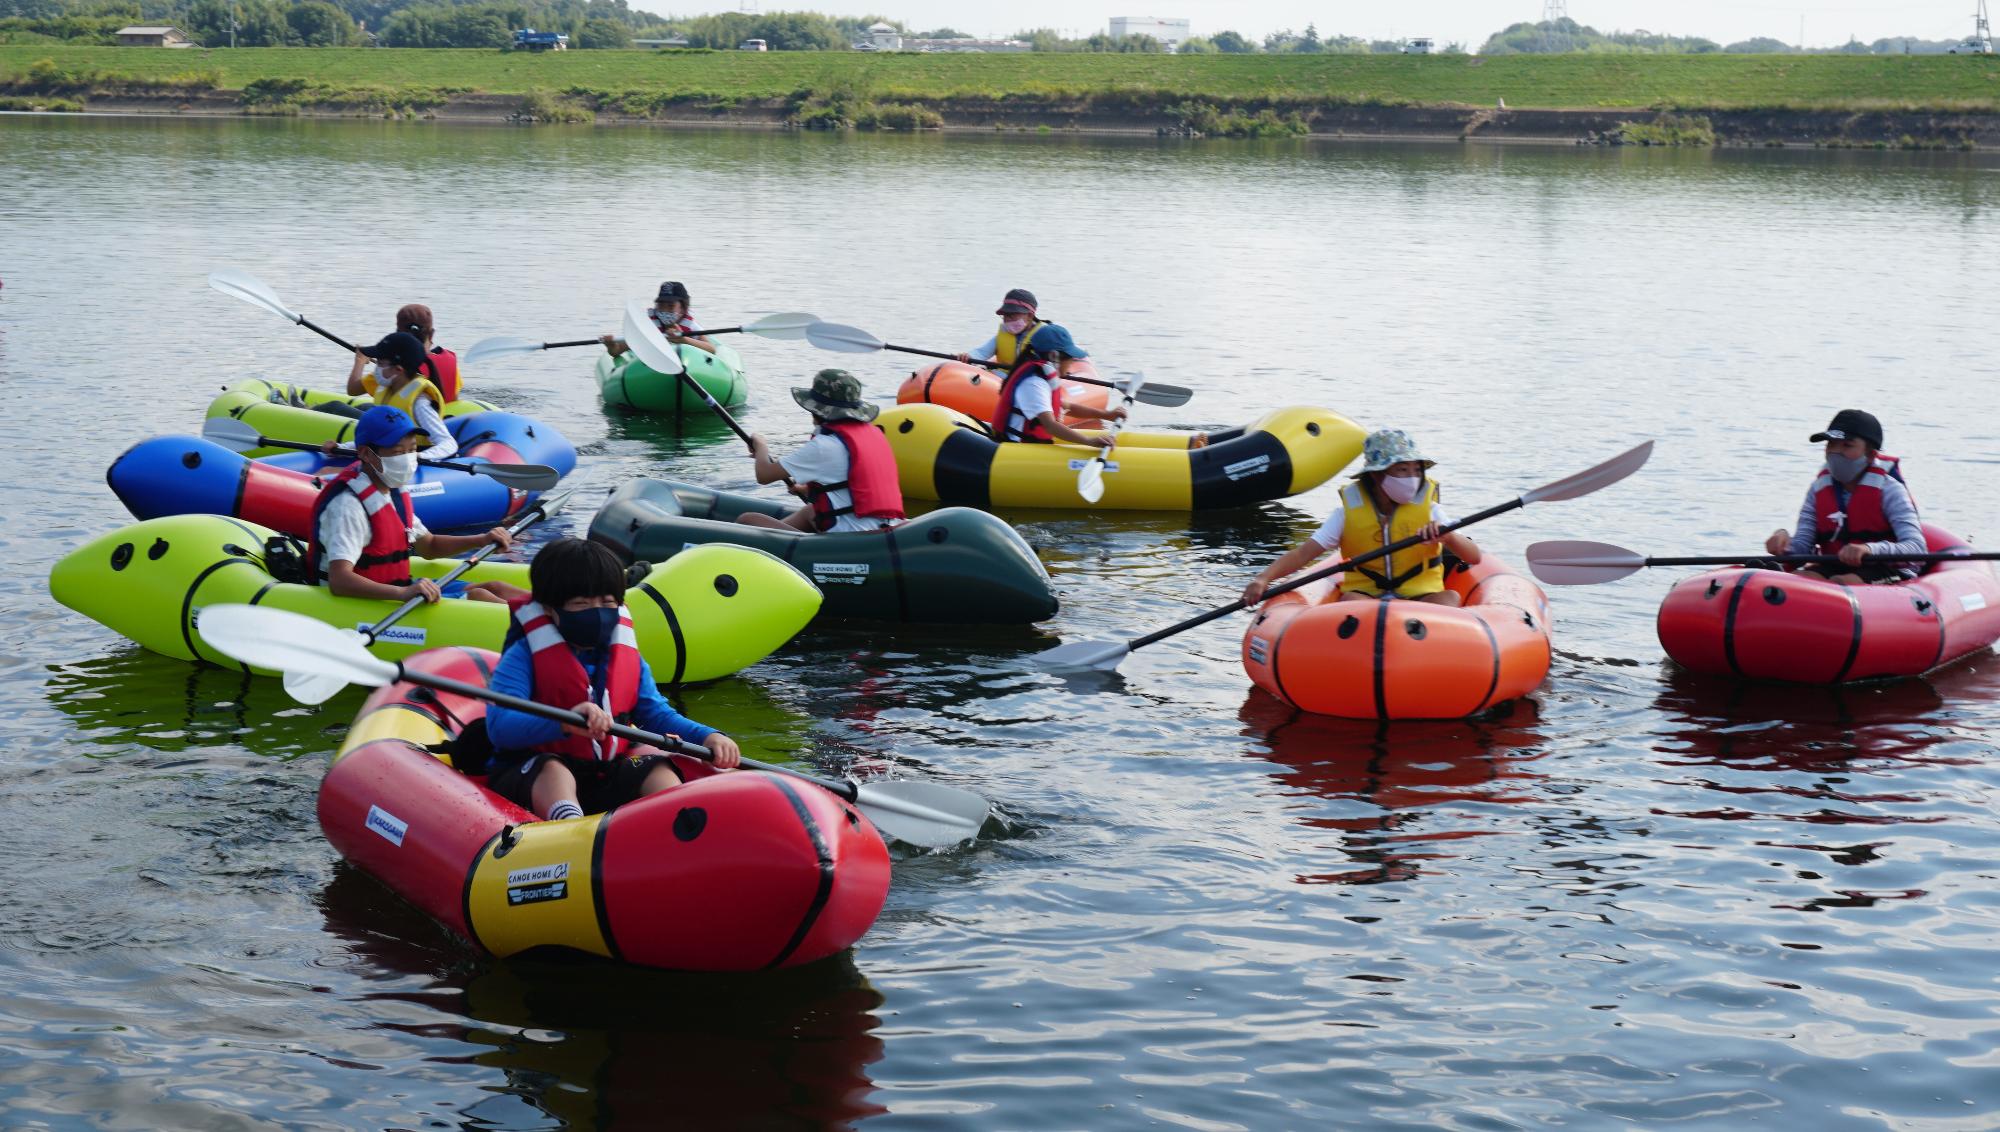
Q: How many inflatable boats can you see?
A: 10